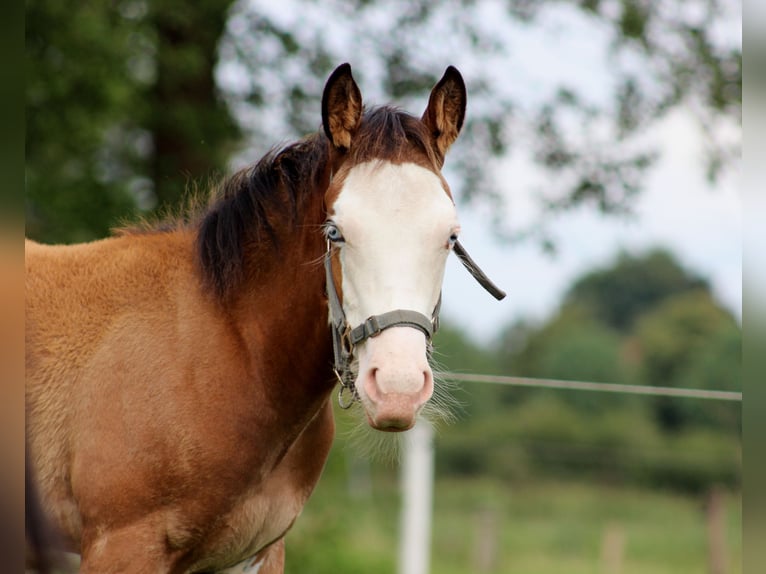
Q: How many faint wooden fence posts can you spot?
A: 3